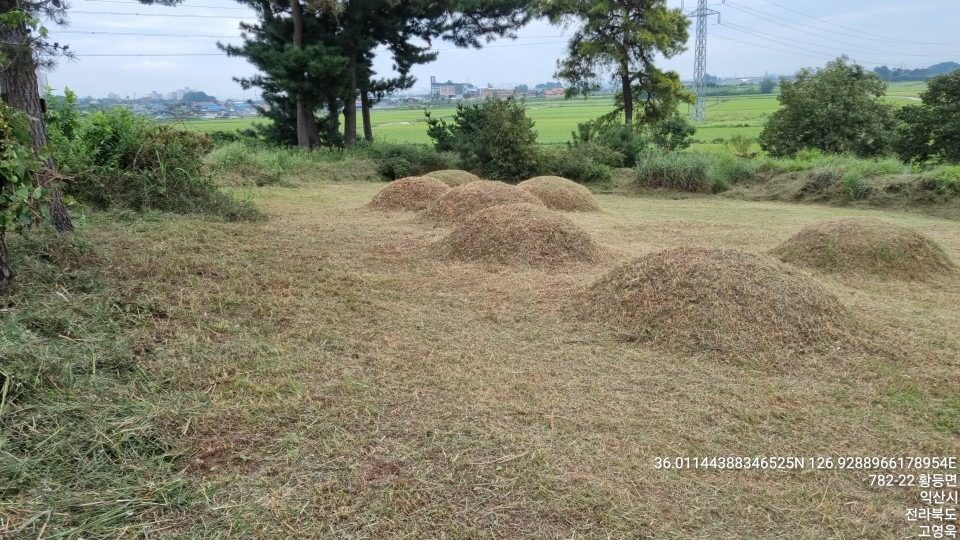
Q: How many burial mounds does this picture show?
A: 7